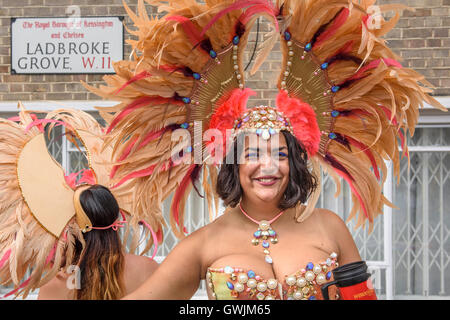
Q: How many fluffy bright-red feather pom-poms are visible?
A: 2